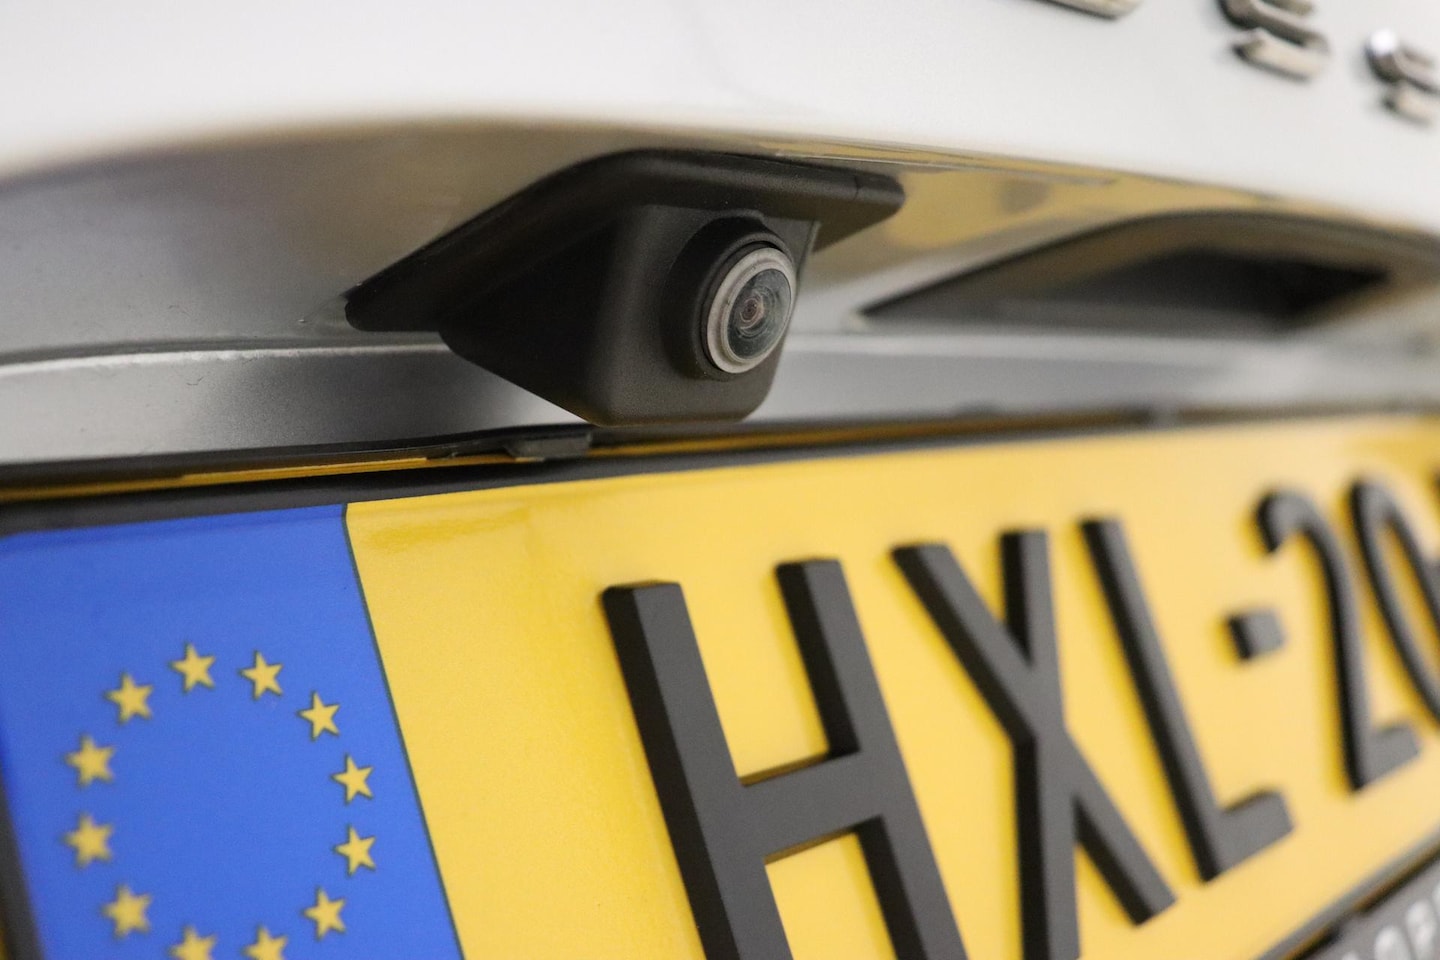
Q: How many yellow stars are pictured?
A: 12